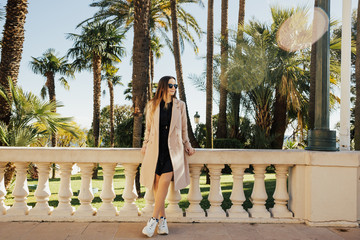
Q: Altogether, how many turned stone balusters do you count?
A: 14